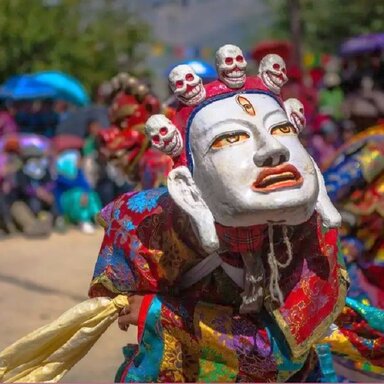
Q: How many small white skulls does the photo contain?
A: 5